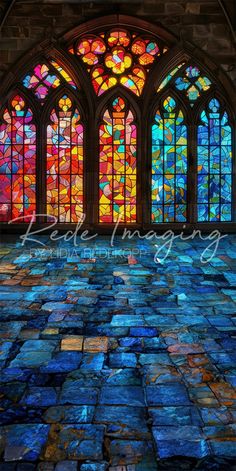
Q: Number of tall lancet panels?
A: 5